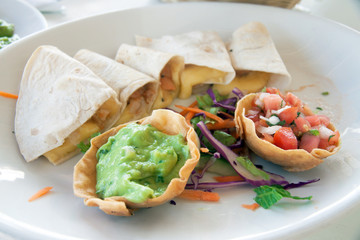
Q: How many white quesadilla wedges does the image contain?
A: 5